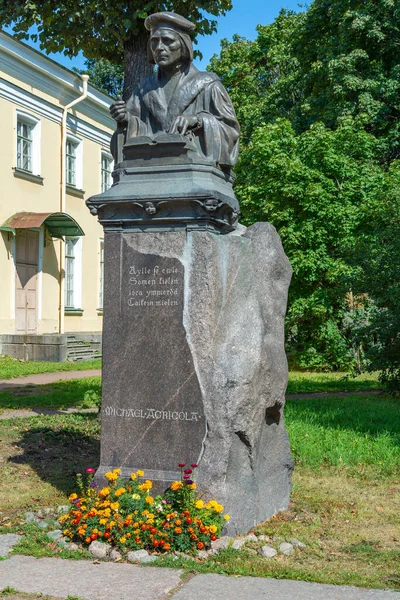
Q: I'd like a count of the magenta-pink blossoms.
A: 5